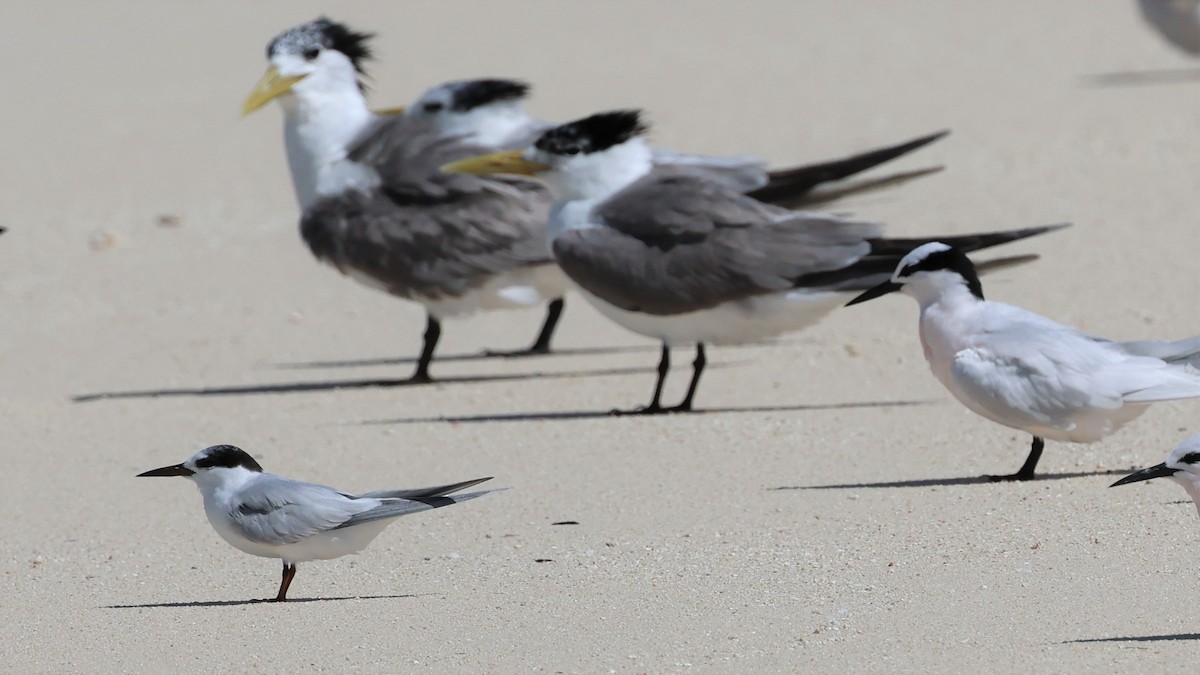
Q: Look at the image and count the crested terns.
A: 3